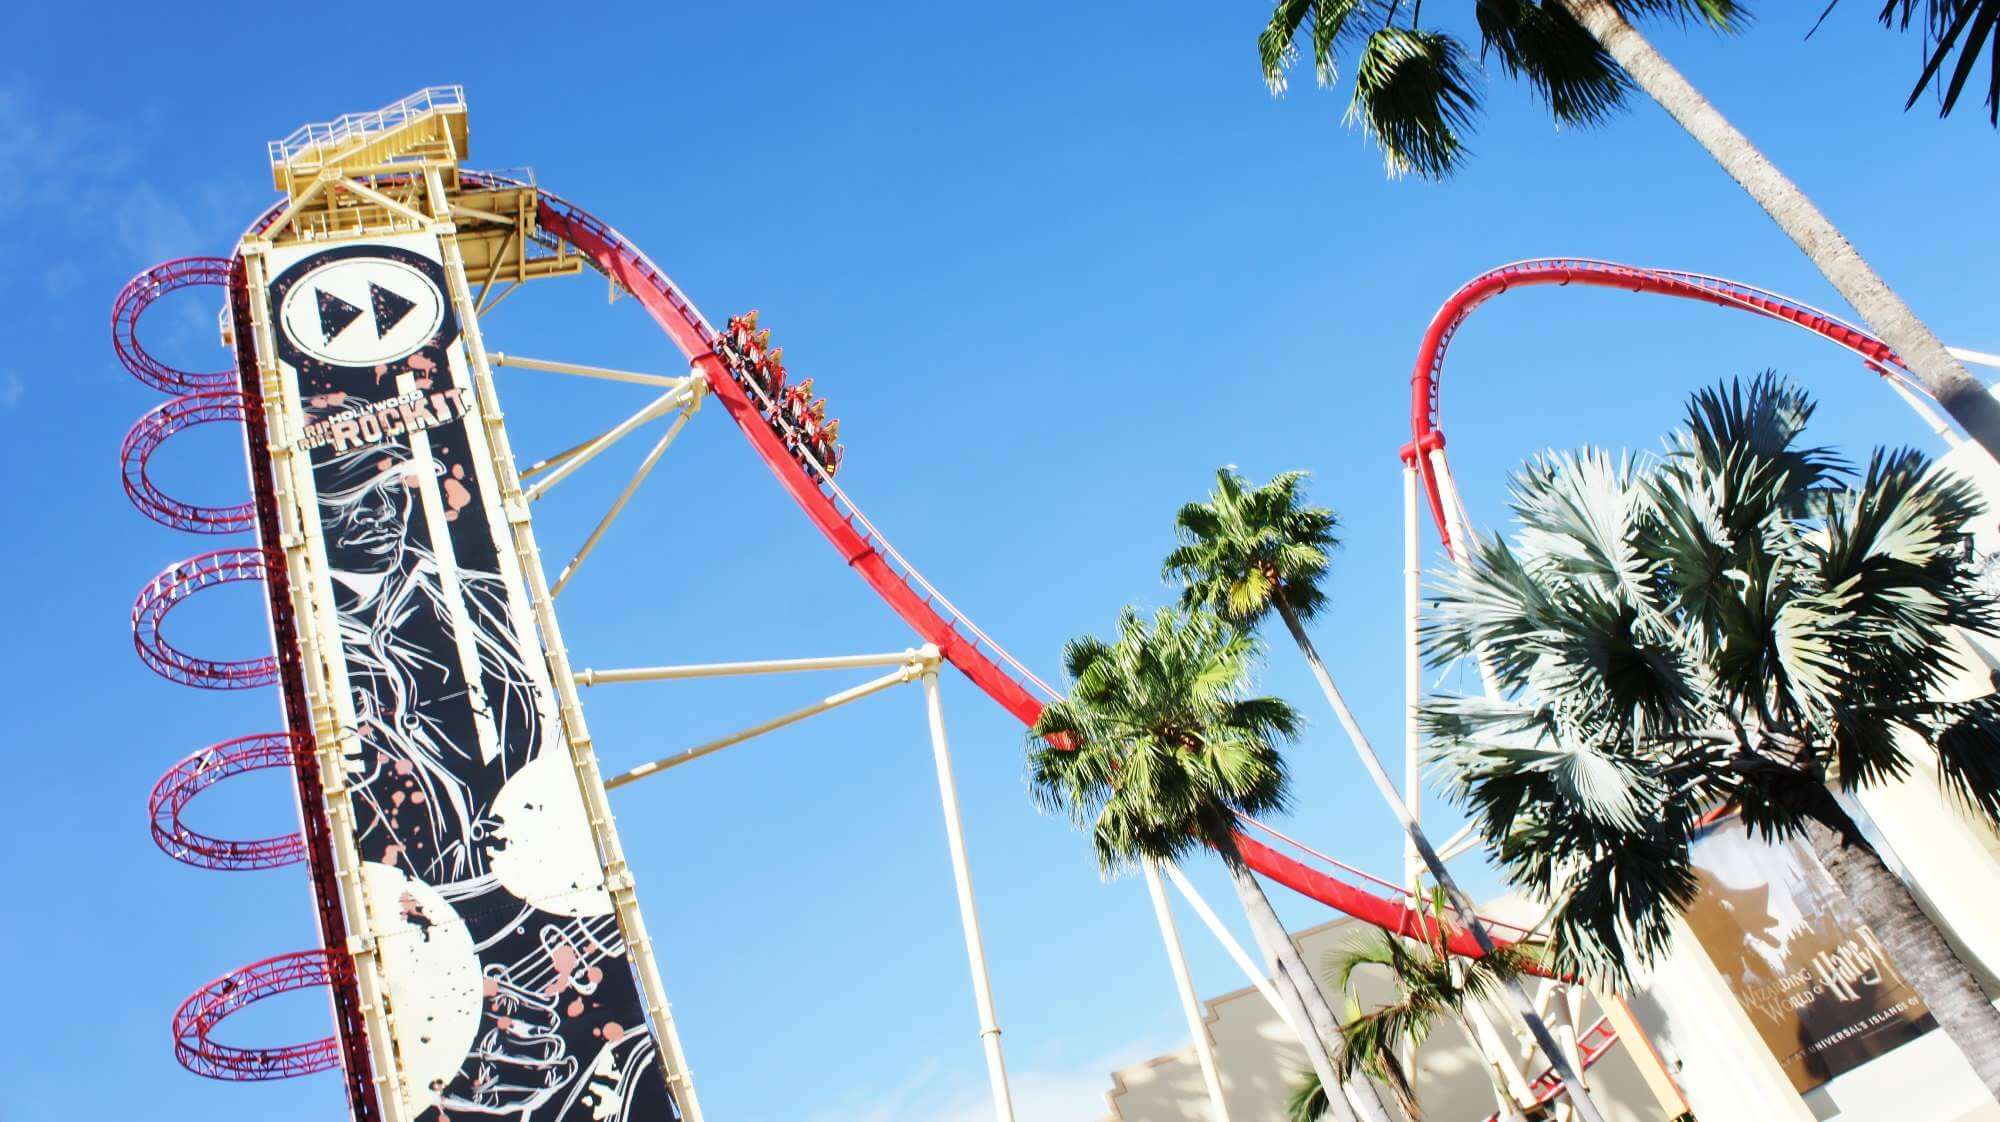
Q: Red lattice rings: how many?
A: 5